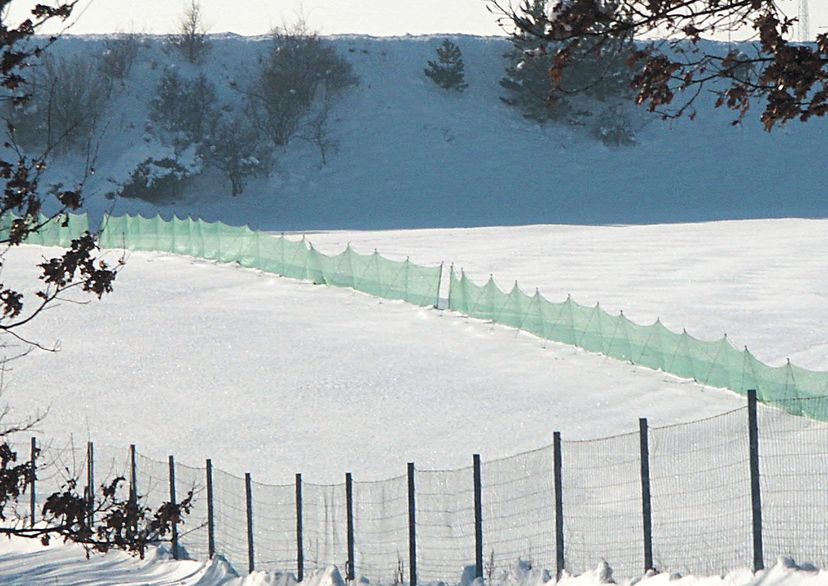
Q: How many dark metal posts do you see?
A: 13